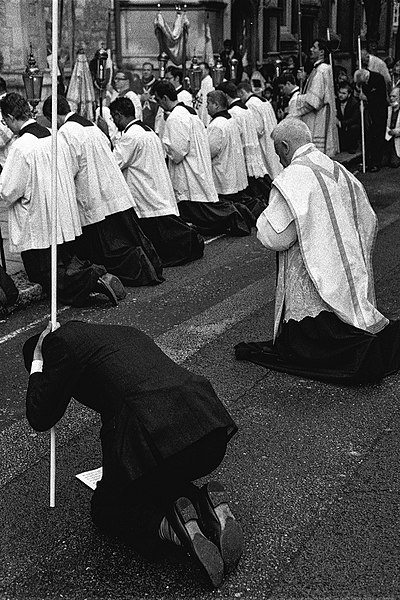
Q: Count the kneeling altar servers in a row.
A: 7